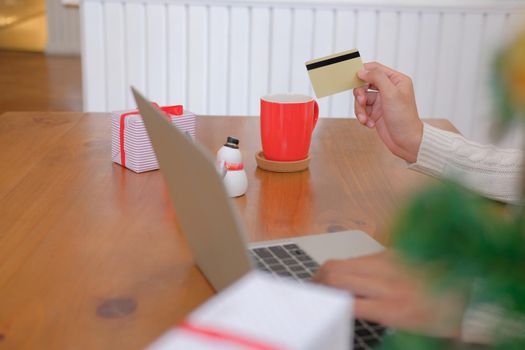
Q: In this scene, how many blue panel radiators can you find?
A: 0